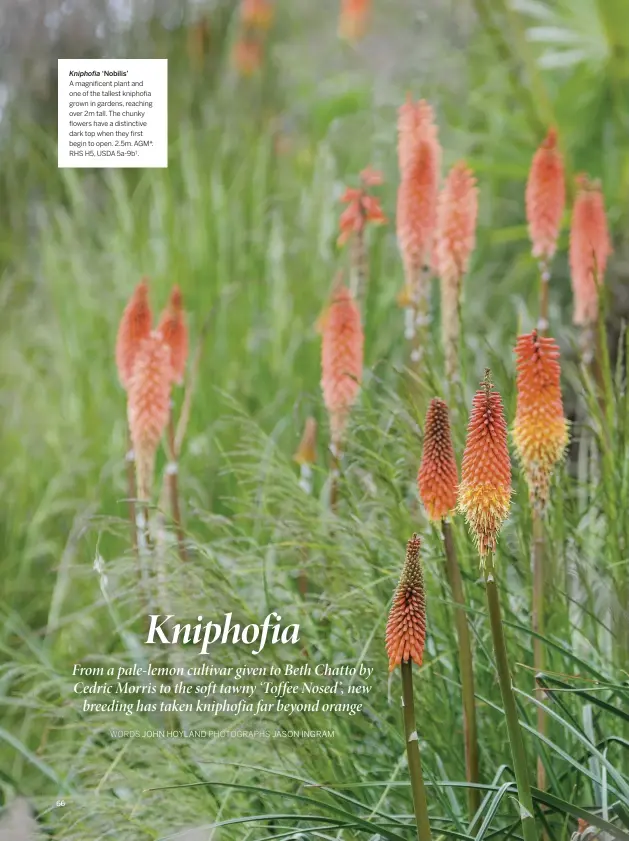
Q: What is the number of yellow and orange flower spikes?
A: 2